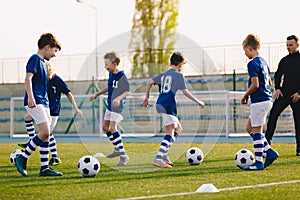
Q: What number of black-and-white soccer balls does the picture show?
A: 4